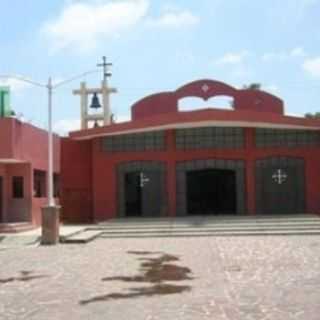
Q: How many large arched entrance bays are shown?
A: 3